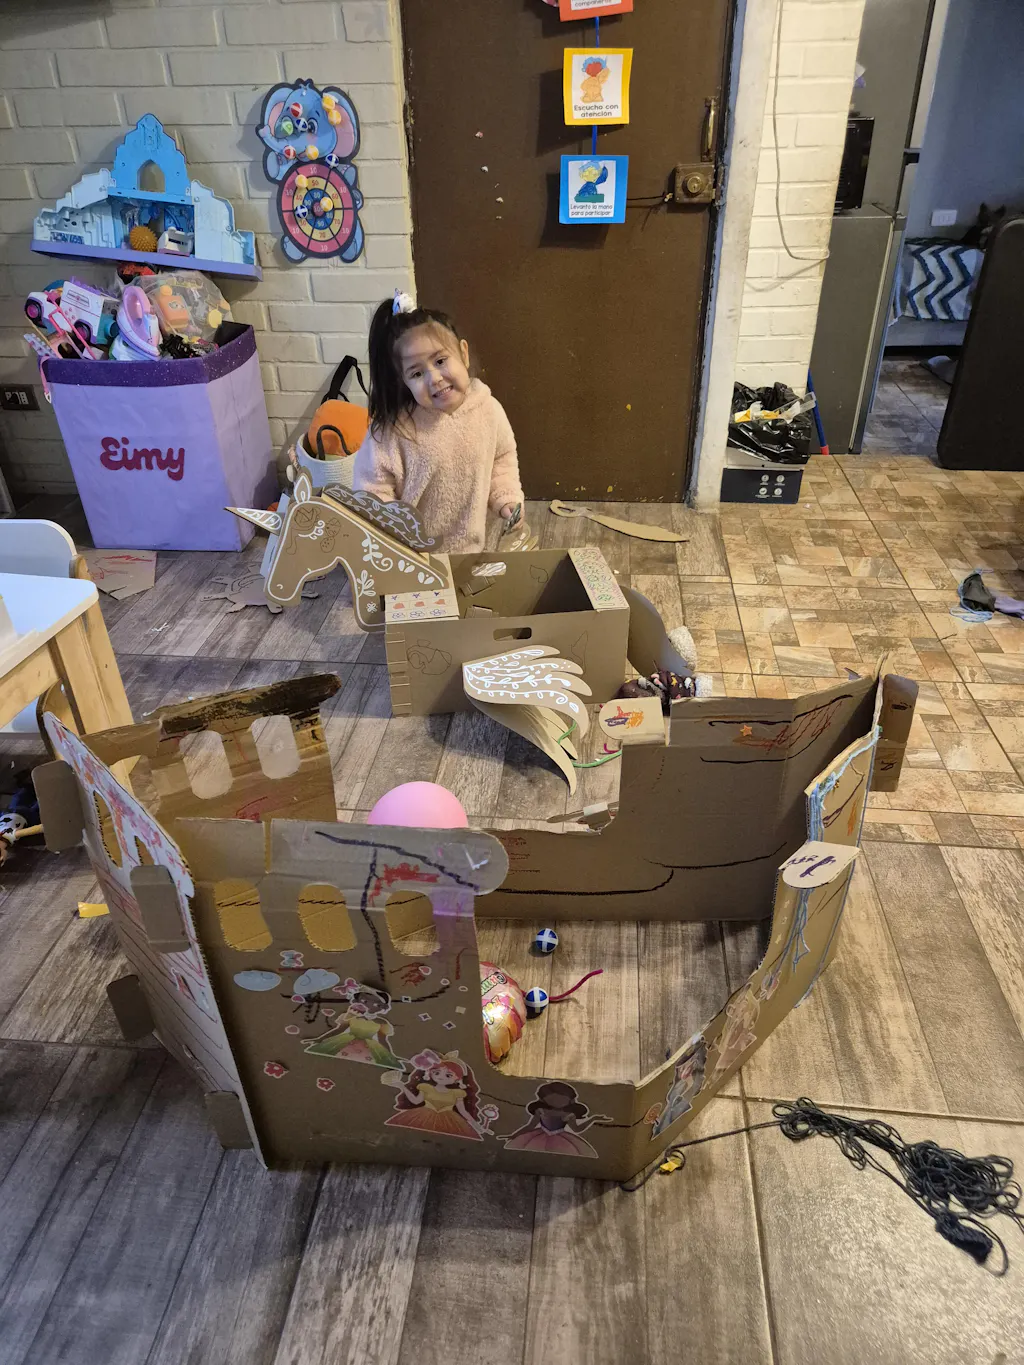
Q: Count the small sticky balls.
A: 13